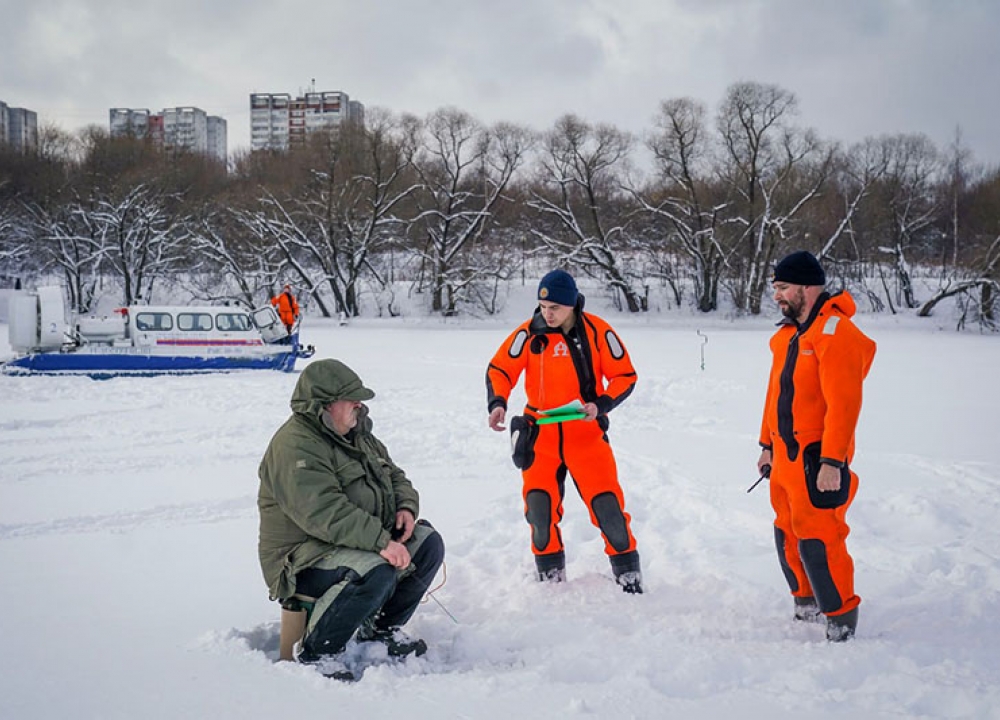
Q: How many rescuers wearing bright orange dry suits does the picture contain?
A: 3